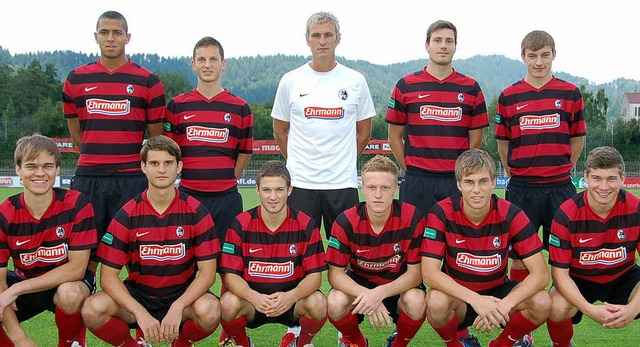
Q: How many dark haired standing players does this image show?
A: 4